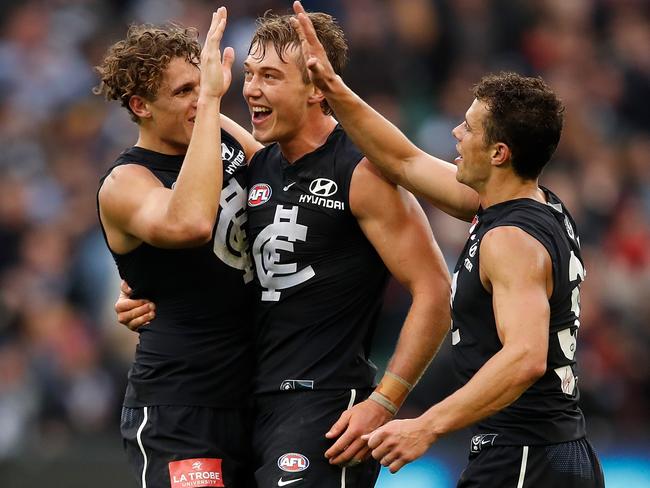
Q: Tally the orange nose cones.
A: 0